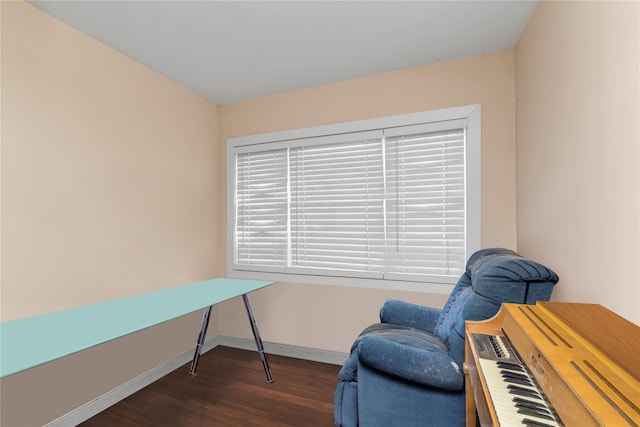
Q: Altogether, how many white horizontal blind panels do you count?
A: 3